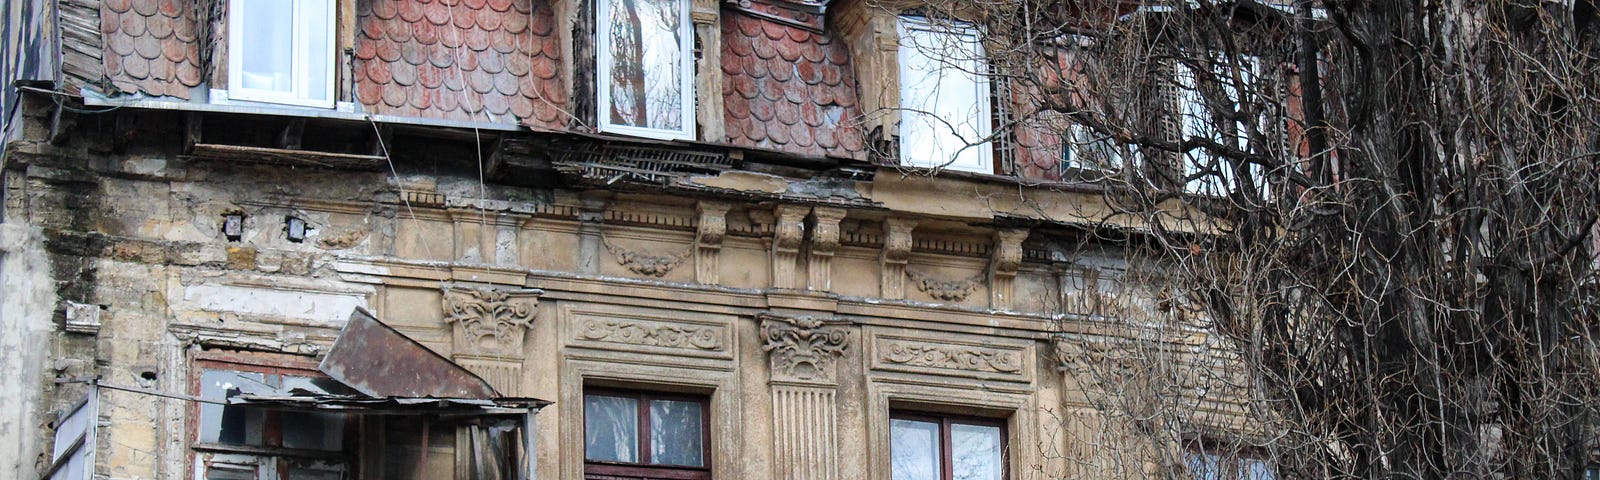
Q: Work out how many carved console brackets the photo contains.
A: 5